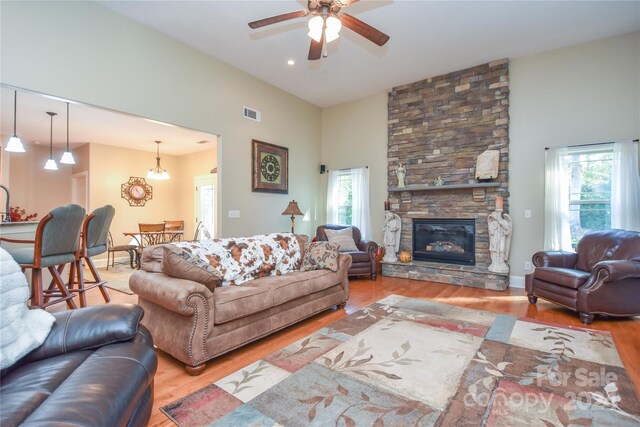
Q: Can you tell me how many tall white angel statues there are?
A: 2